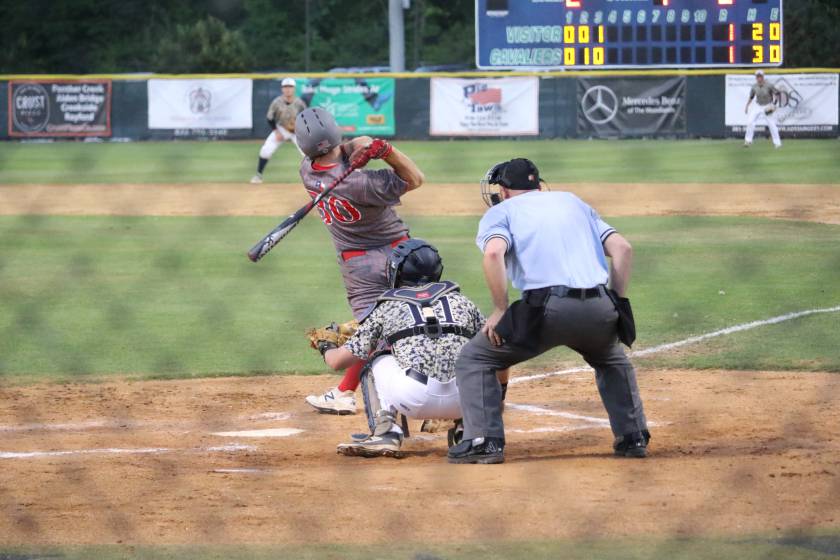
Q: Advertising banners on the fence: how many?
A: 6